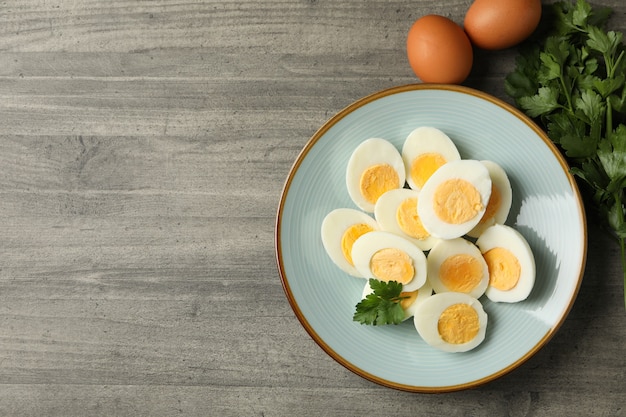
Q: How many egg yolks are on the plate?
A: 11